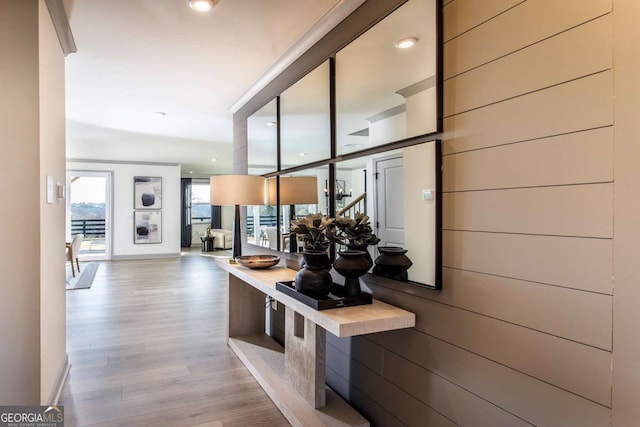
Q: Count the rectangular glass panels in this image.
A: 6